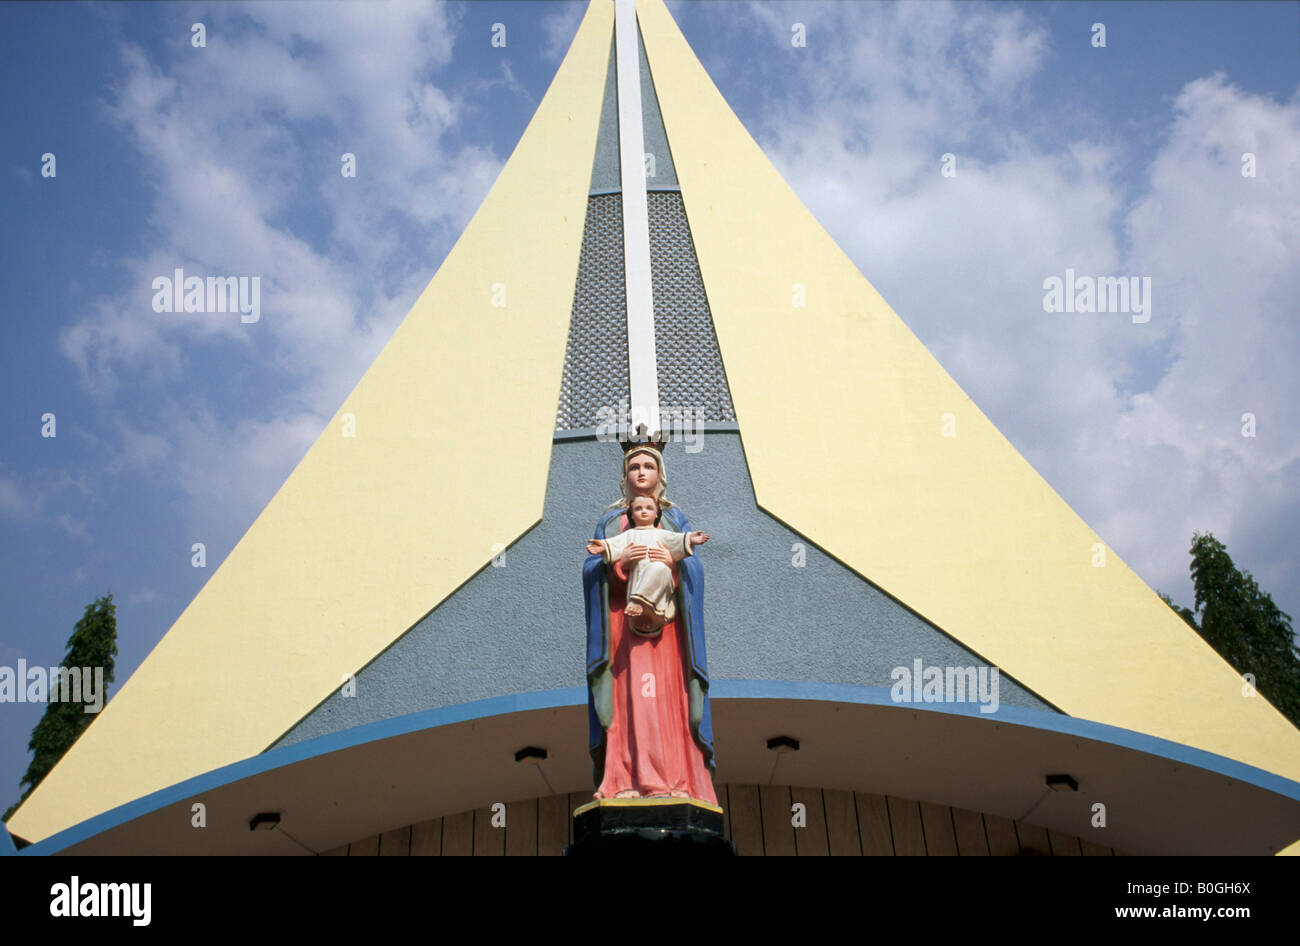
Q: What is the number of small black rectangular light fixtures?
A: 4